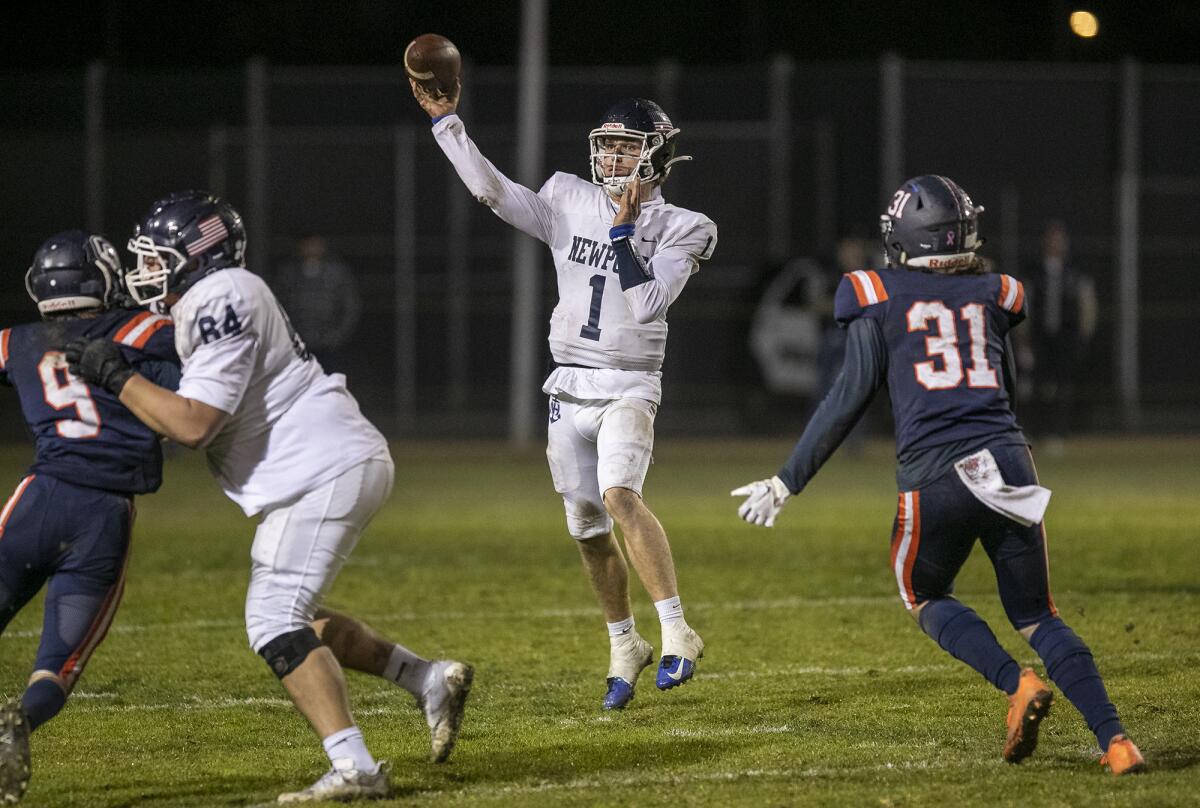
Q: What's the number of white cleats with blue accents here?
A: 2